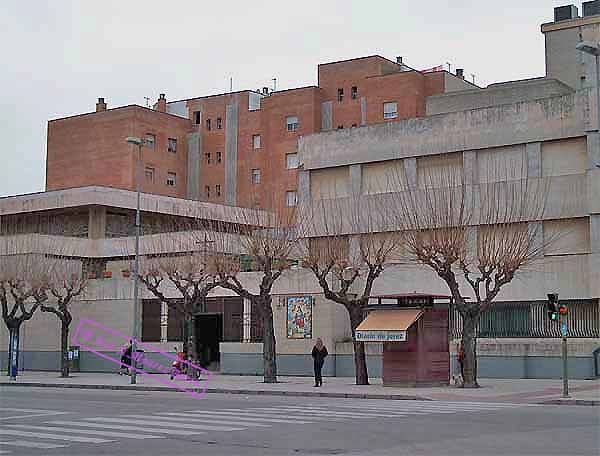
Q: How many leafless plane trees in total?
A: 6